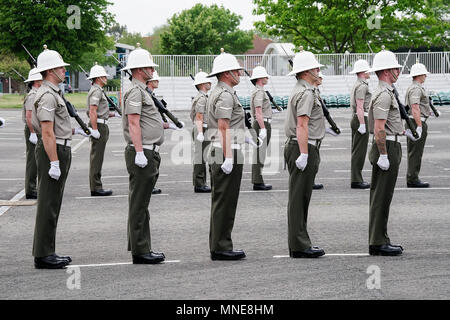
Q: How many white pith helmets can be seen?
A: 13